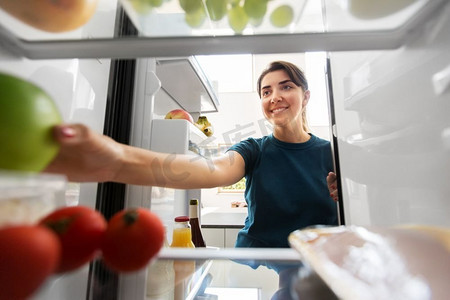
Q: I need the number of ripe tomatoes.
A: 3